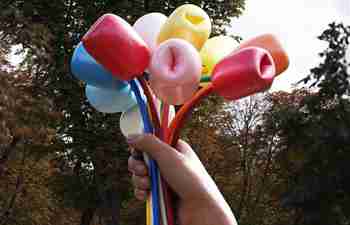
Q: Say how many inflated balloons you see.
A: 10